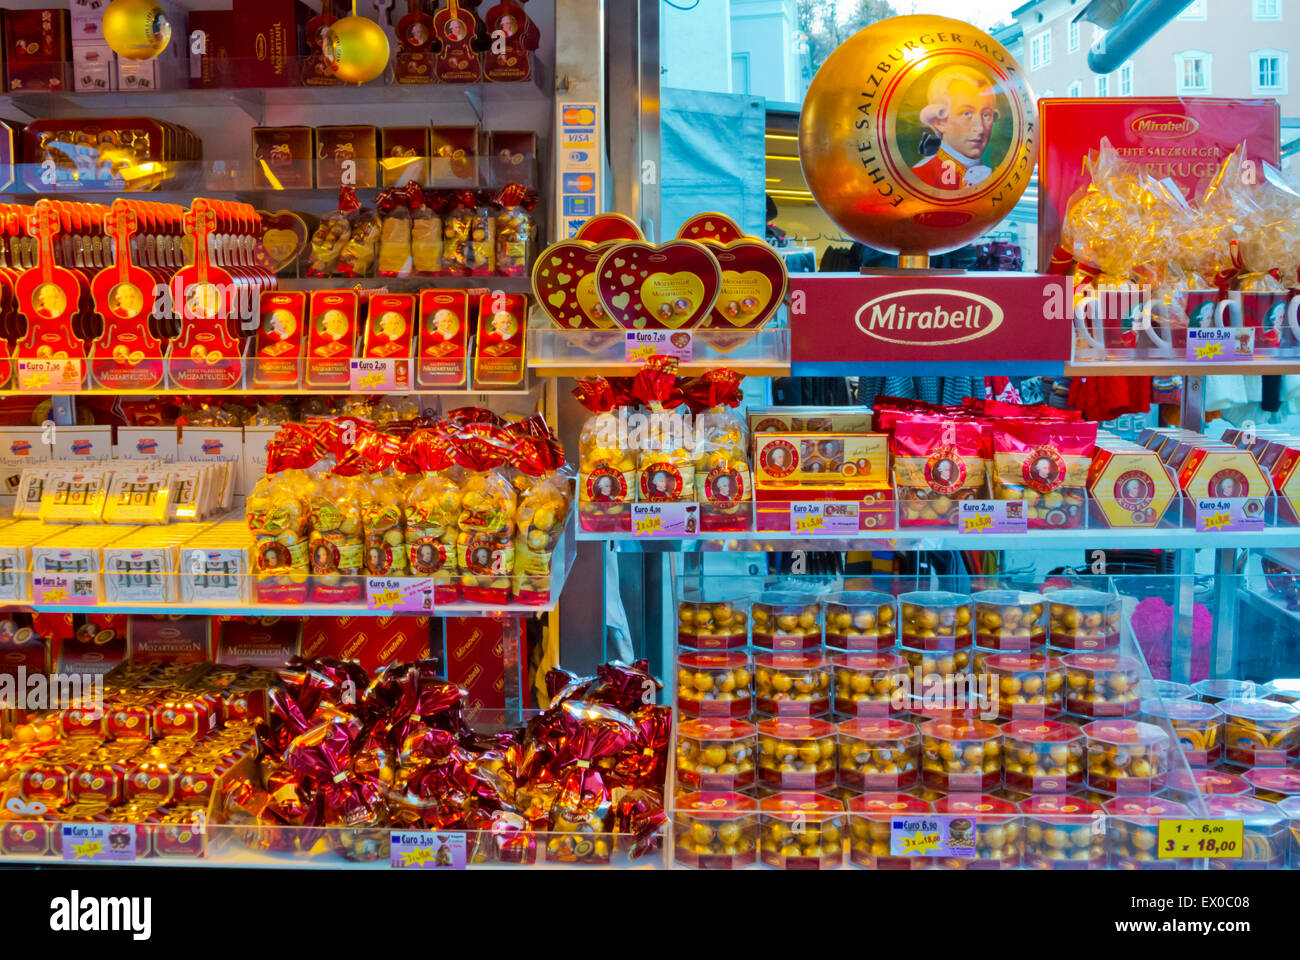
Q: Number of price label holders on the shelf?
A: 14